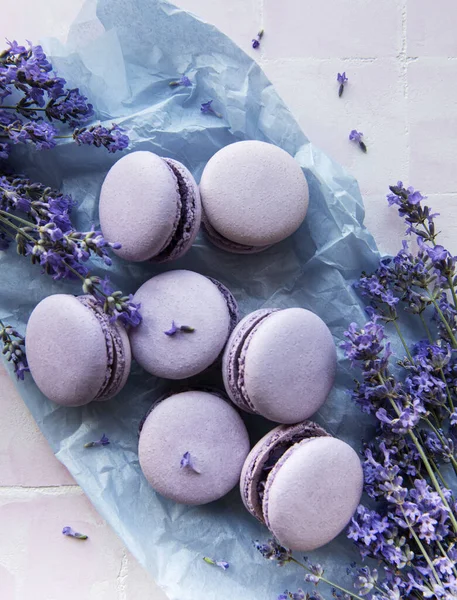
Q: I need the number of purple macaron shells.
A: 14